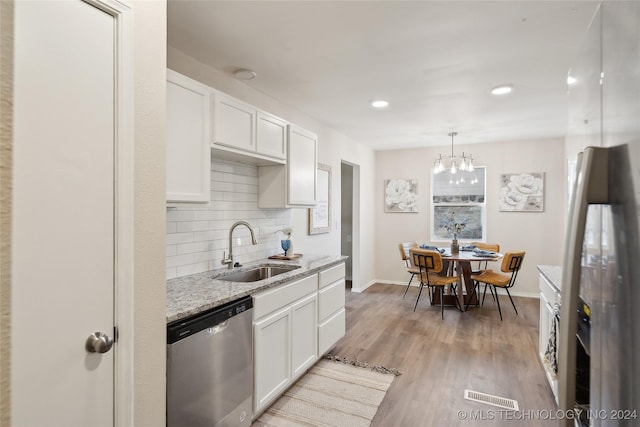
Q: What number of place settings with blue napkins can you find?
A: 4